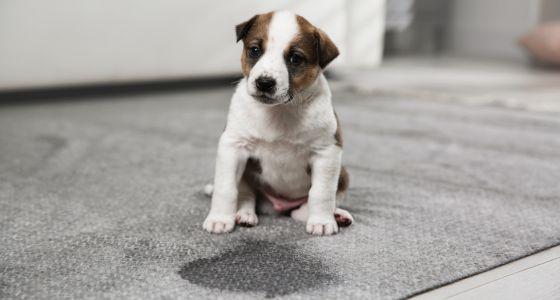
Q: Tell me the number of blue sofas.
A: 0